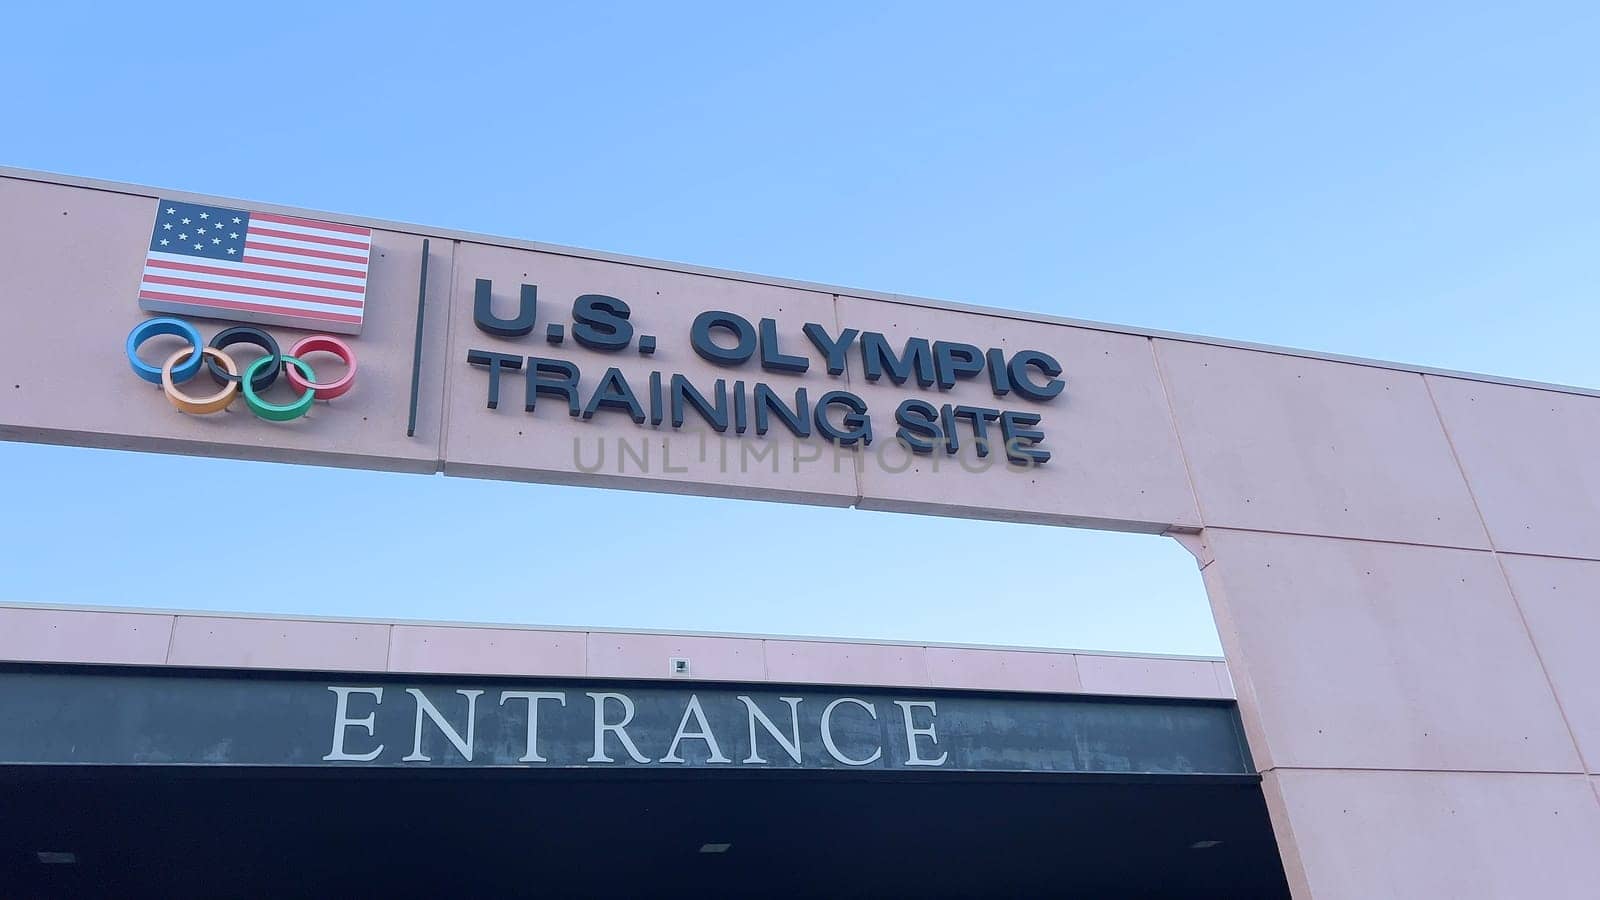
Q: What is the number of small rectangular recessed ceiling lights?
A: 3